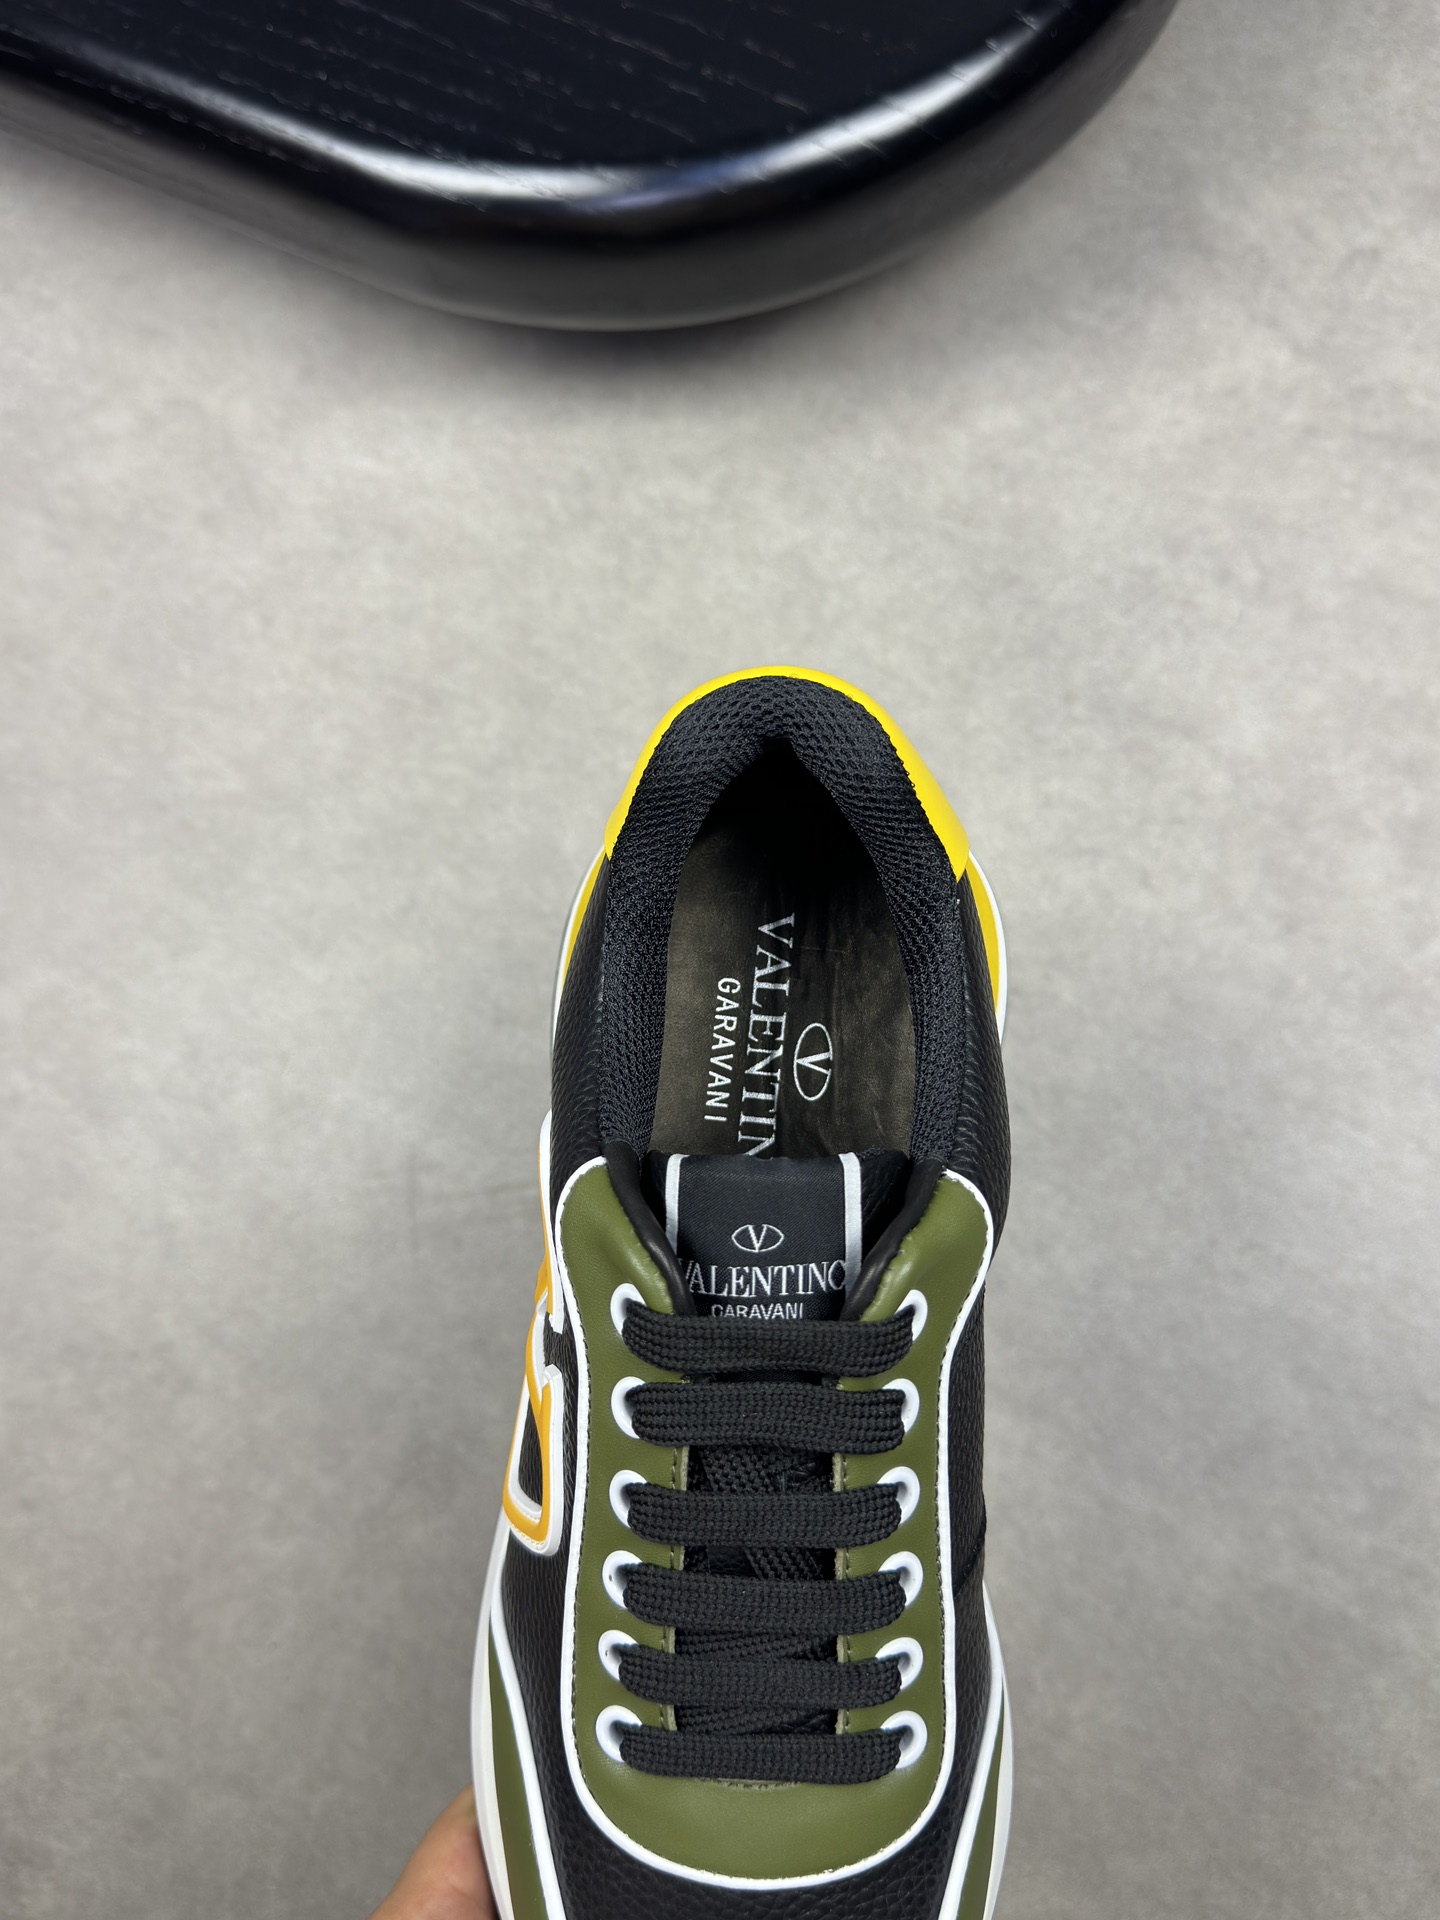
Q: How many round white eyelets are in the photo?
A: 12